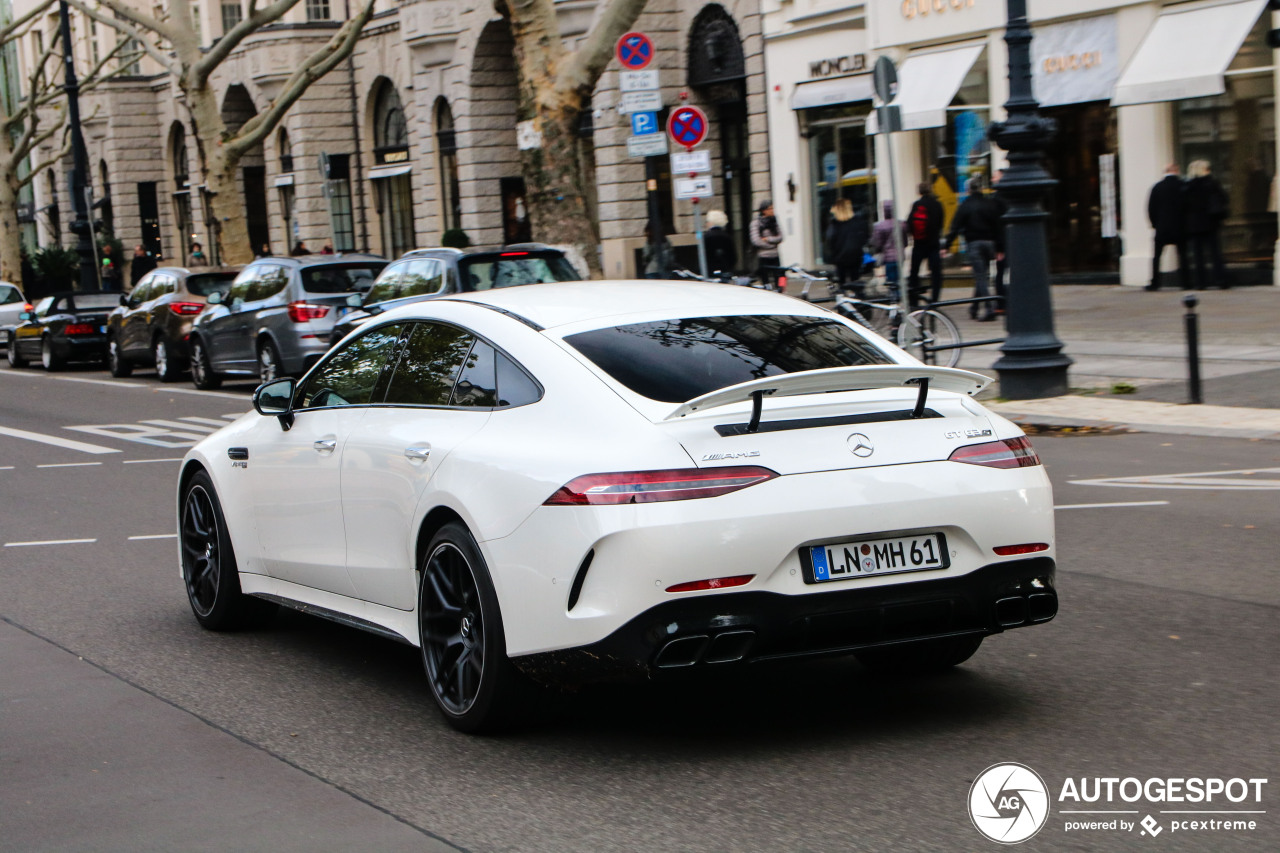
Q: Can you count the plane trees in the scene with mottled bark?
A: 3